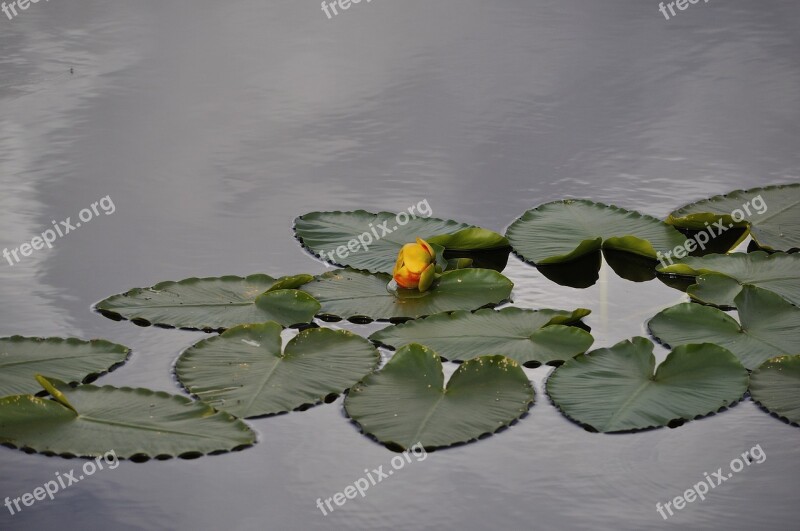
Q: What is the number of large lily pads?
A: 14